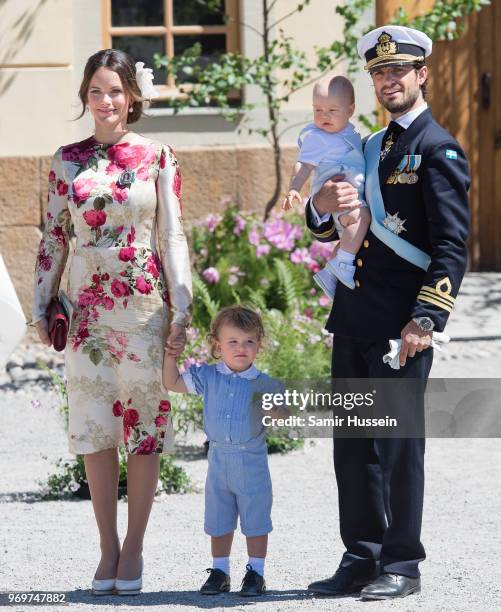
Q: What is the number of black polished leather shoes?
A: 4